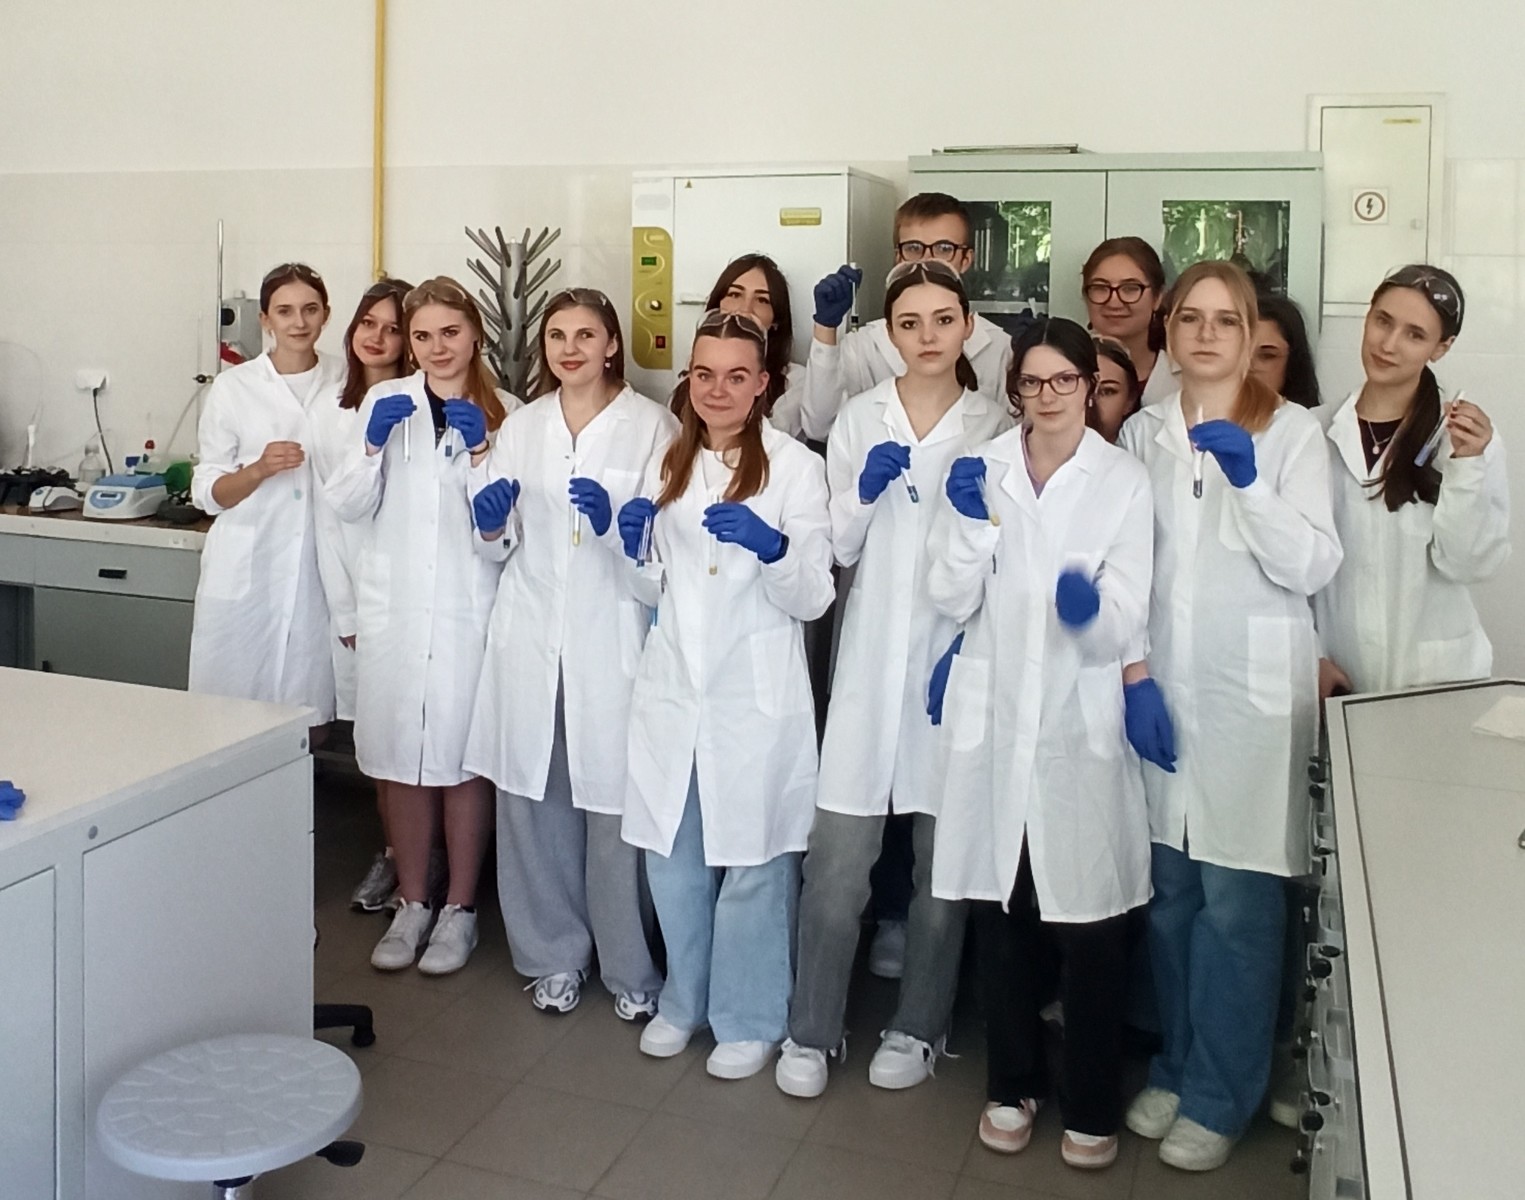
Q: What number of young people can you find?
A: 14